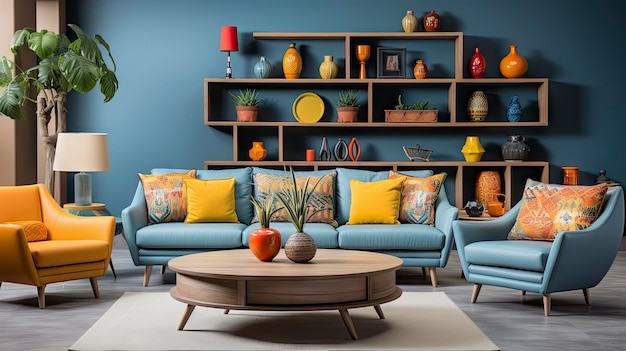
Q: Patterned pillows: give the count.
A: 4